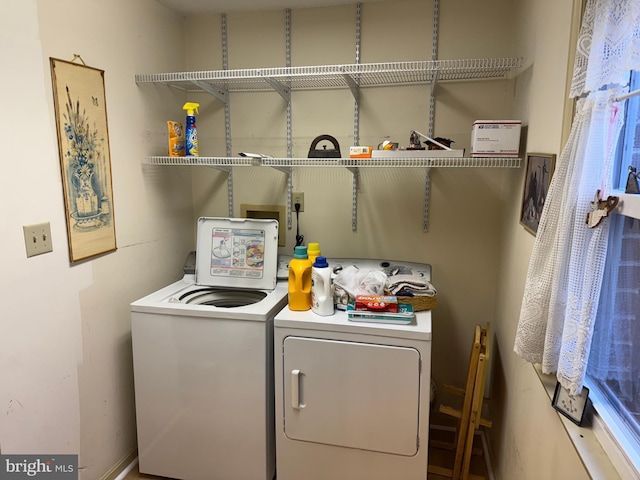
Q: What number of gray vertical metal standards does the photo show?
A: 4